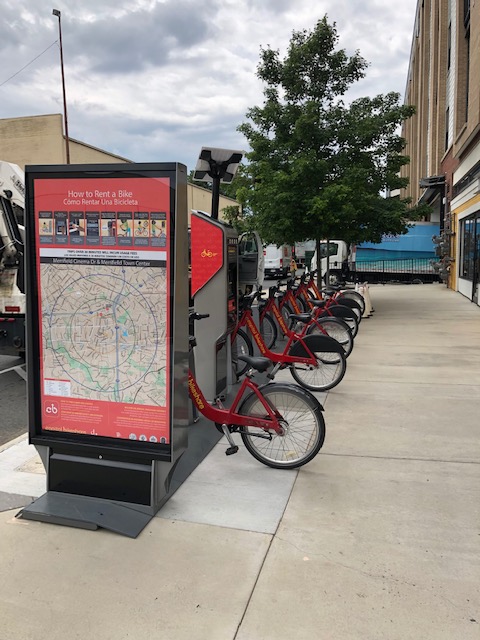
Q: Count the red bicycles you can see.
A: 6